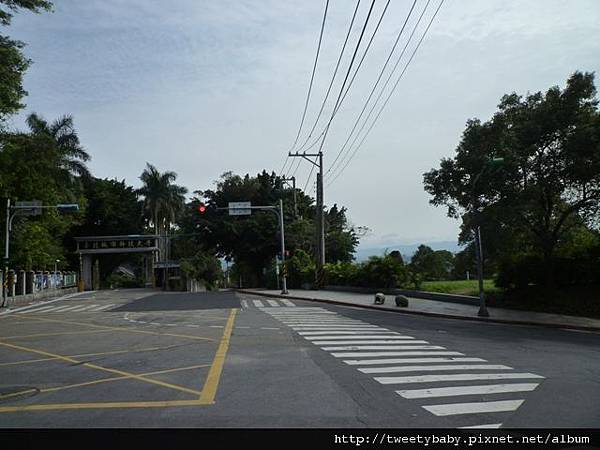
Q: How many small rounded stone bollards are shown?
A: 2